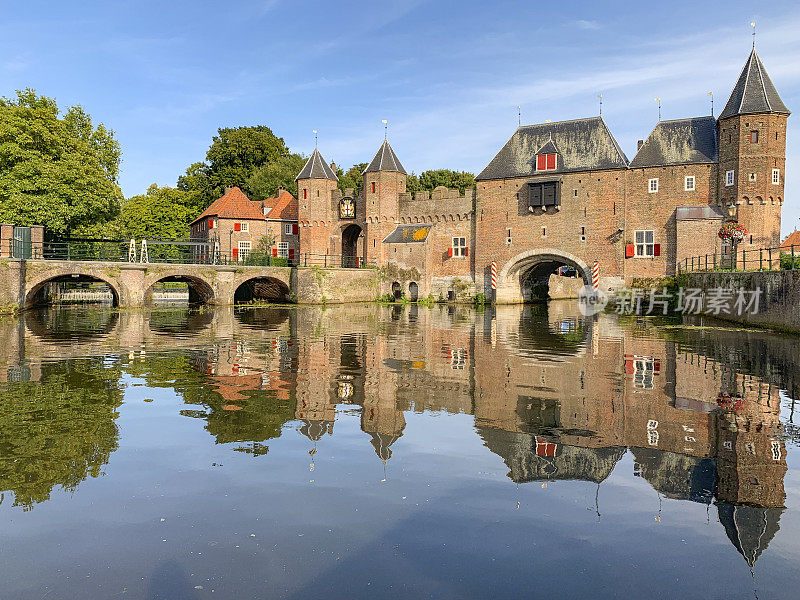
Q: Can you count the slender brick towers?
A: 3